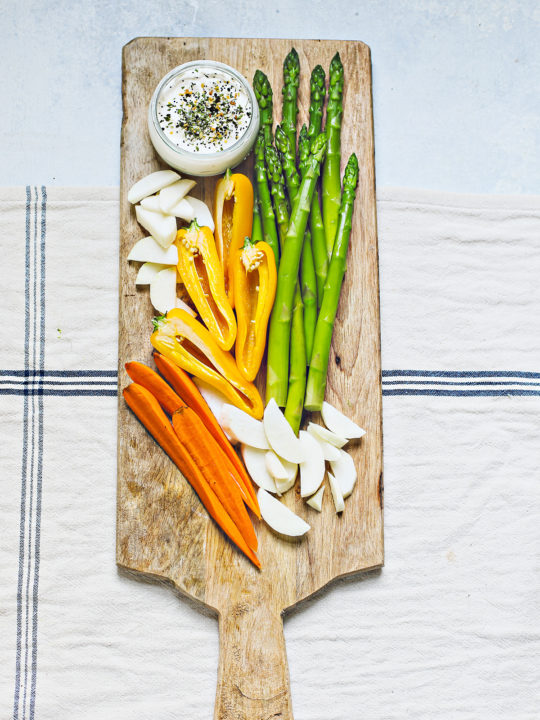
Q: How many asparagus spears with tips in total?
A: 10